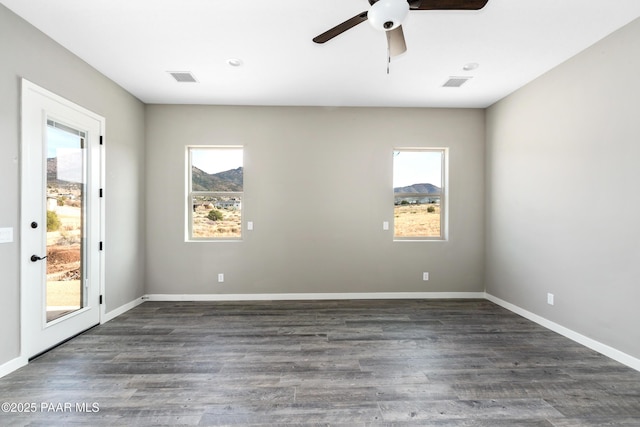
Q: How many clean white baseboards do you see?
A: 4